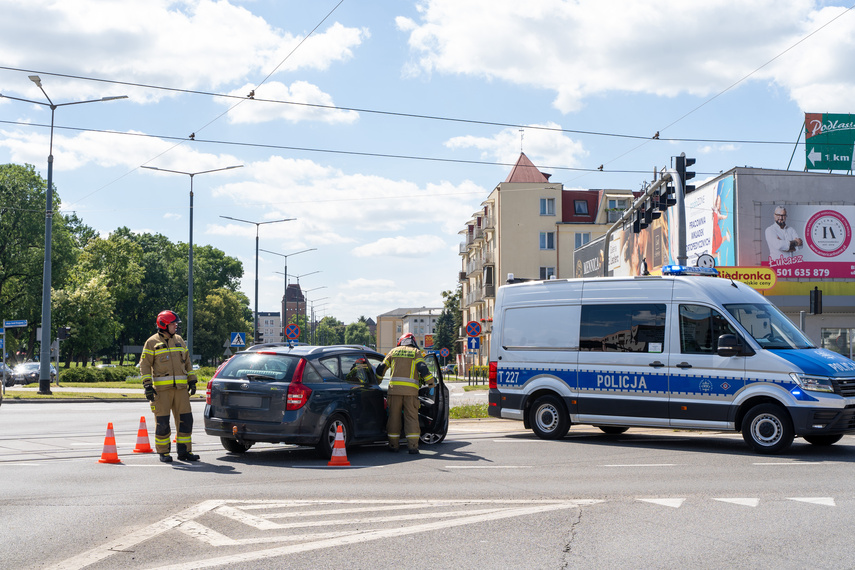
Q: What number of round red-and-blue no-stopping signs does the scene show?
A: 3